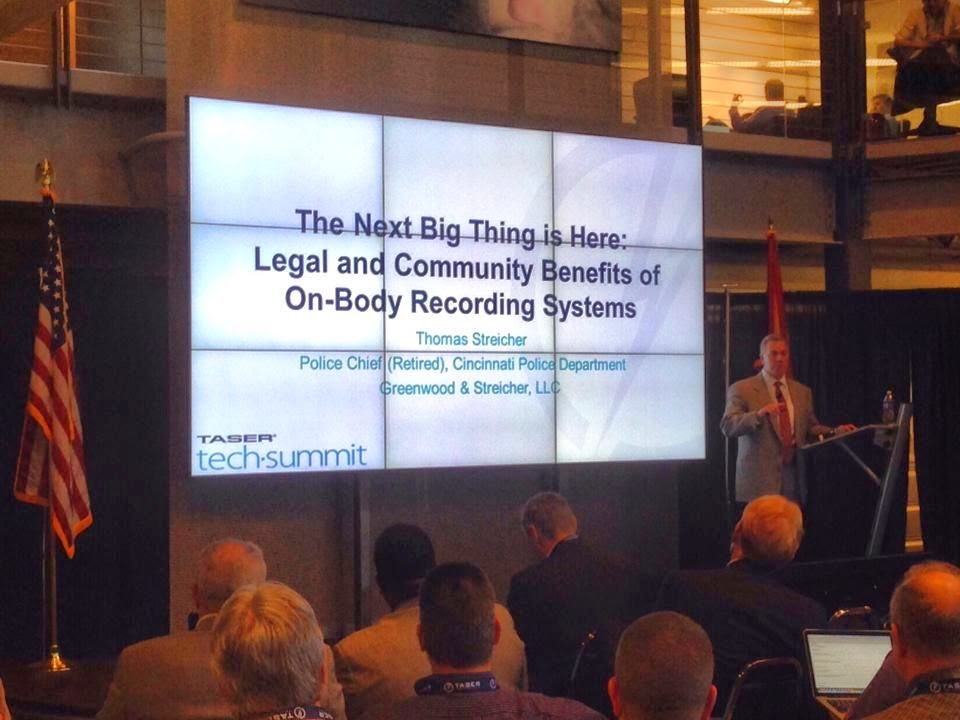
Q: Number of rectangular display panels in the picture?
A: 9